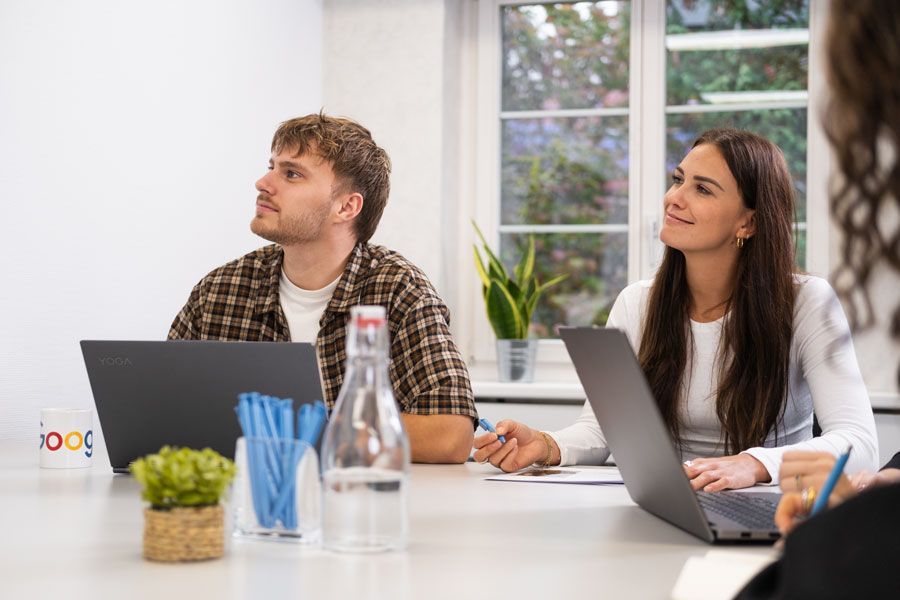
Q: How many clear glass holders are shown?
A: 1